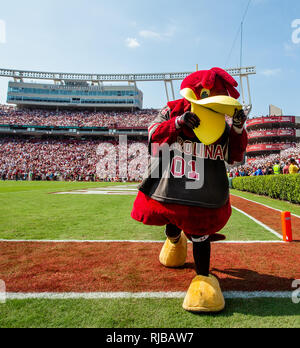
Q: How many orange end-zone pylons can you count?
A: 1